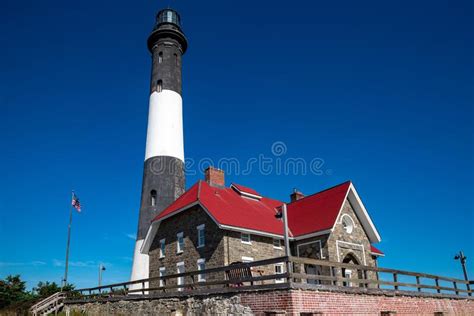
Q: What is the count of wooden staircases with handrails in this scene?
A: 1